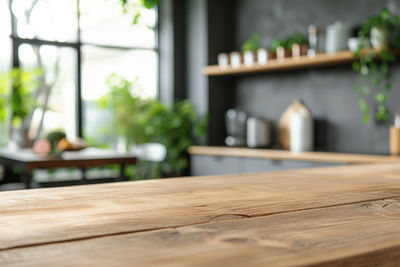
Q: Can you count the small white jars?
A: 4